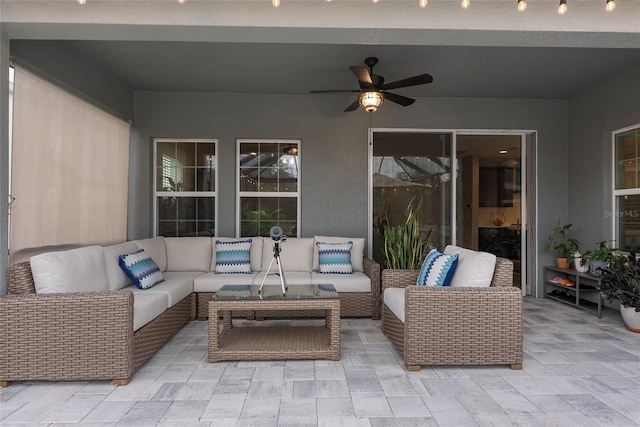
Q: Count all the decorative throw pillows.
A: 4